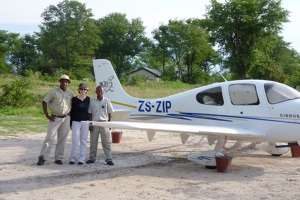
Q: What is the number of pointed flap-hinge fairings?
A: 3